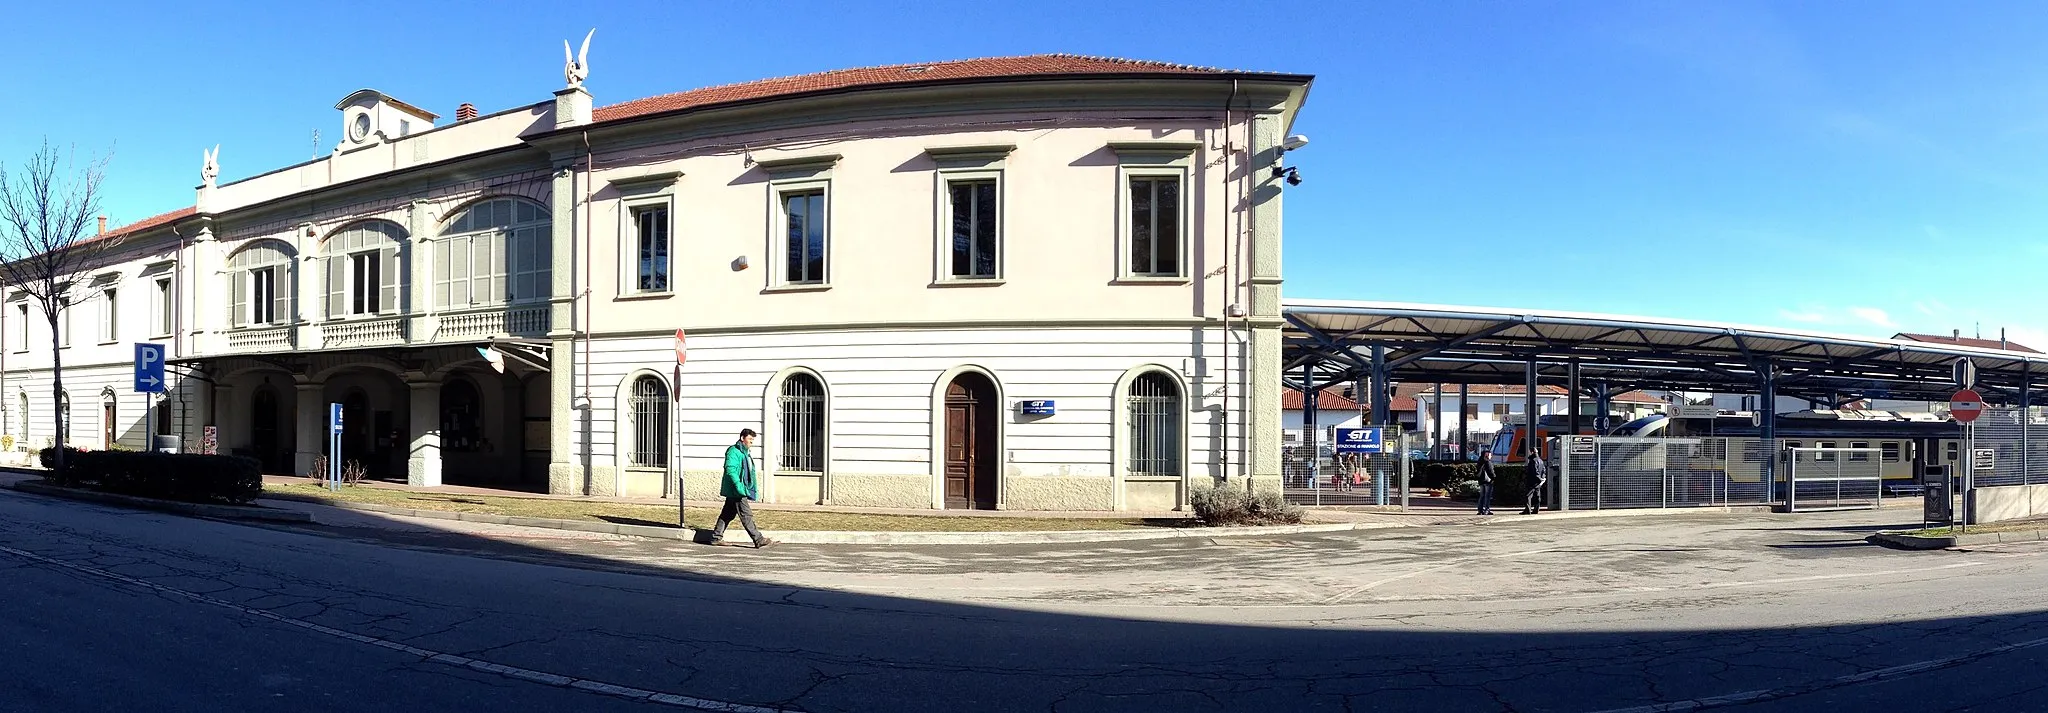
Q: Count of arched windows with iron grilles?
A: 3